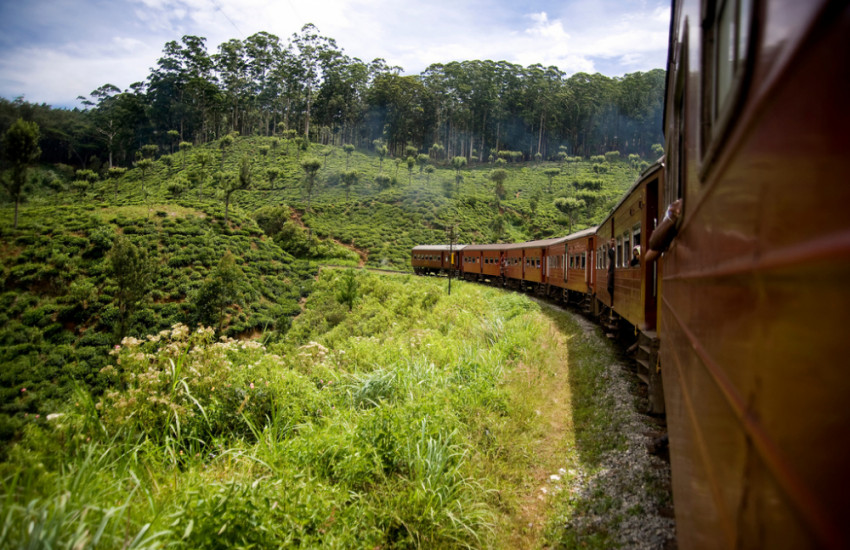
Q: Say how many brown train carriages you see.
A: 6